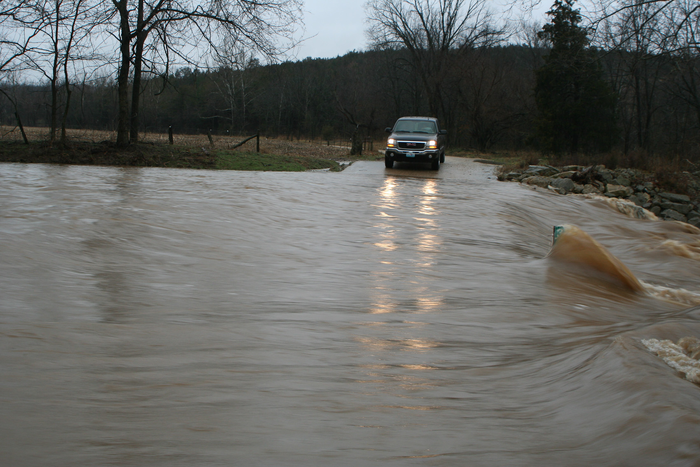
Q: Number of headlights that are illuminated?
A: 2